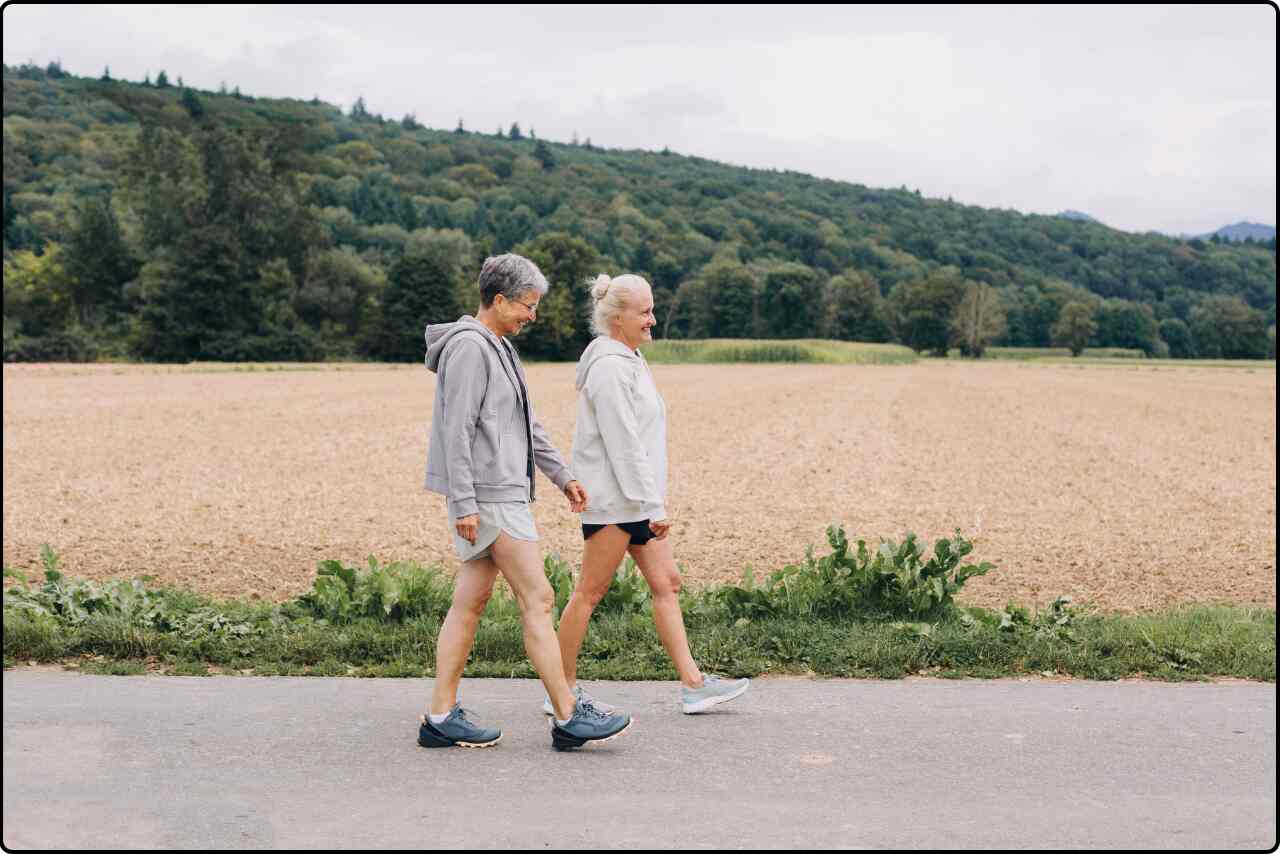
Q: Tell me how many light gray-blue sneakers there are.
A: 2